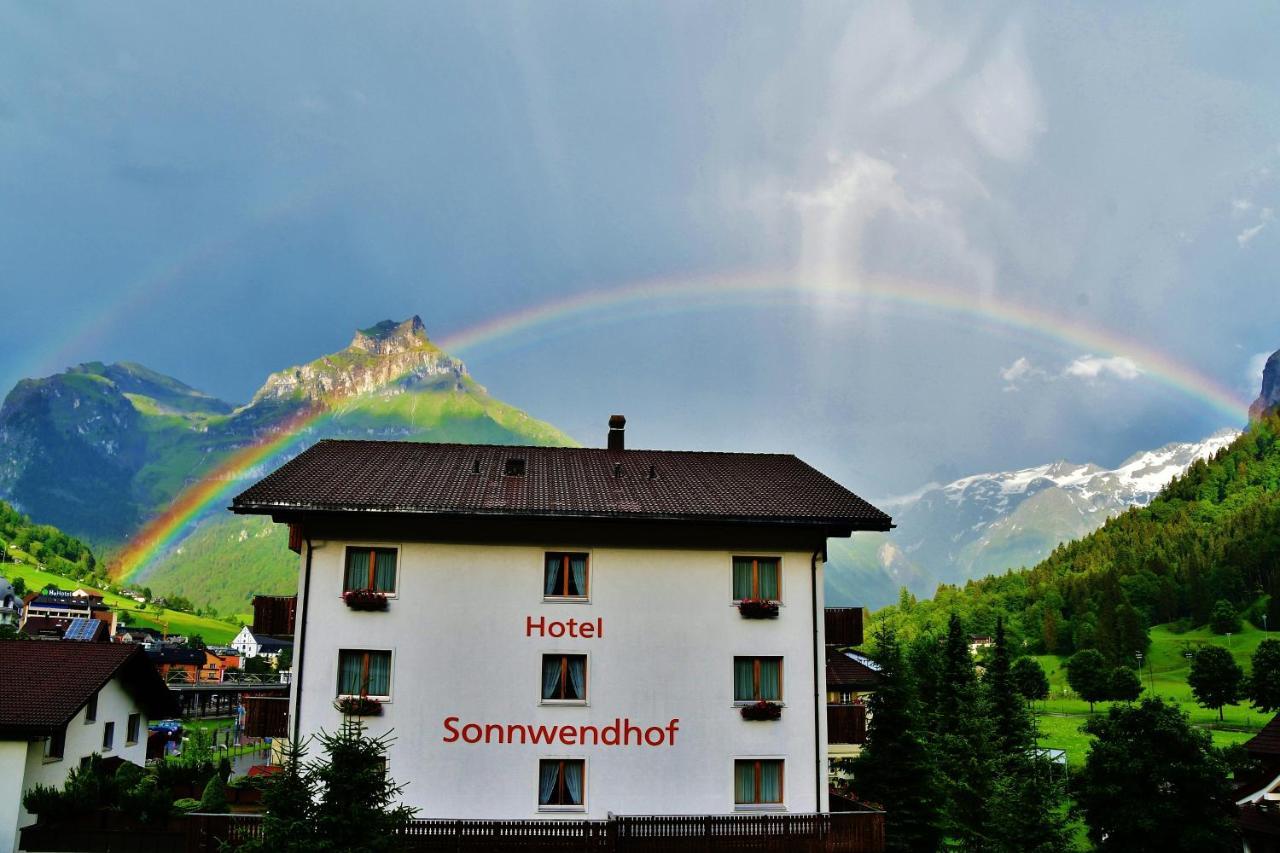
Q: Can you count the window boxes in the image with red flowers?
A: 4